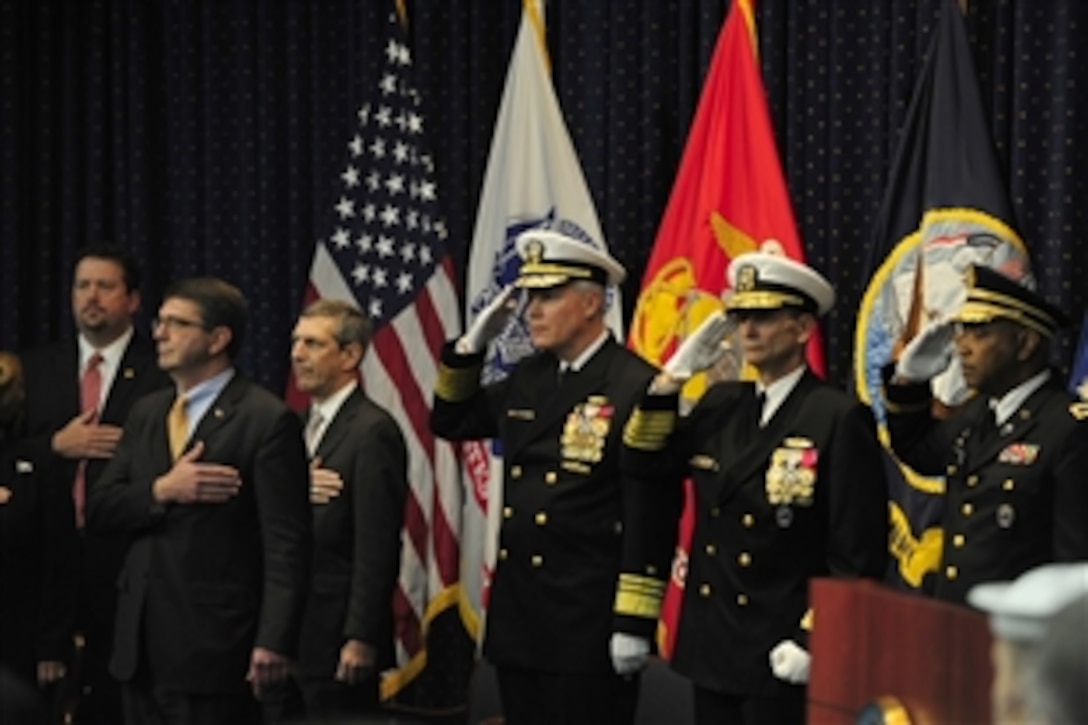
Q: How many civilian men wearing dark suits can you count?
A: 3